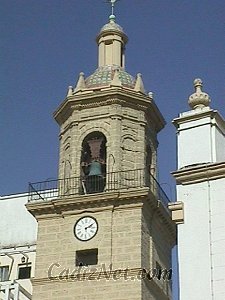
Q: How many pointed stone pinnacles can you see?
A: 5